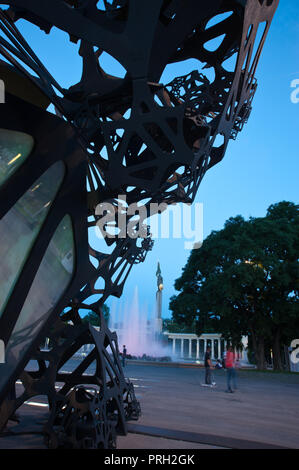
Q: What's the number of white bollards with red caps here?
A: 0